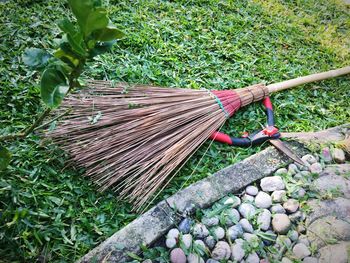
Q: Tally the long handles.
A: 1